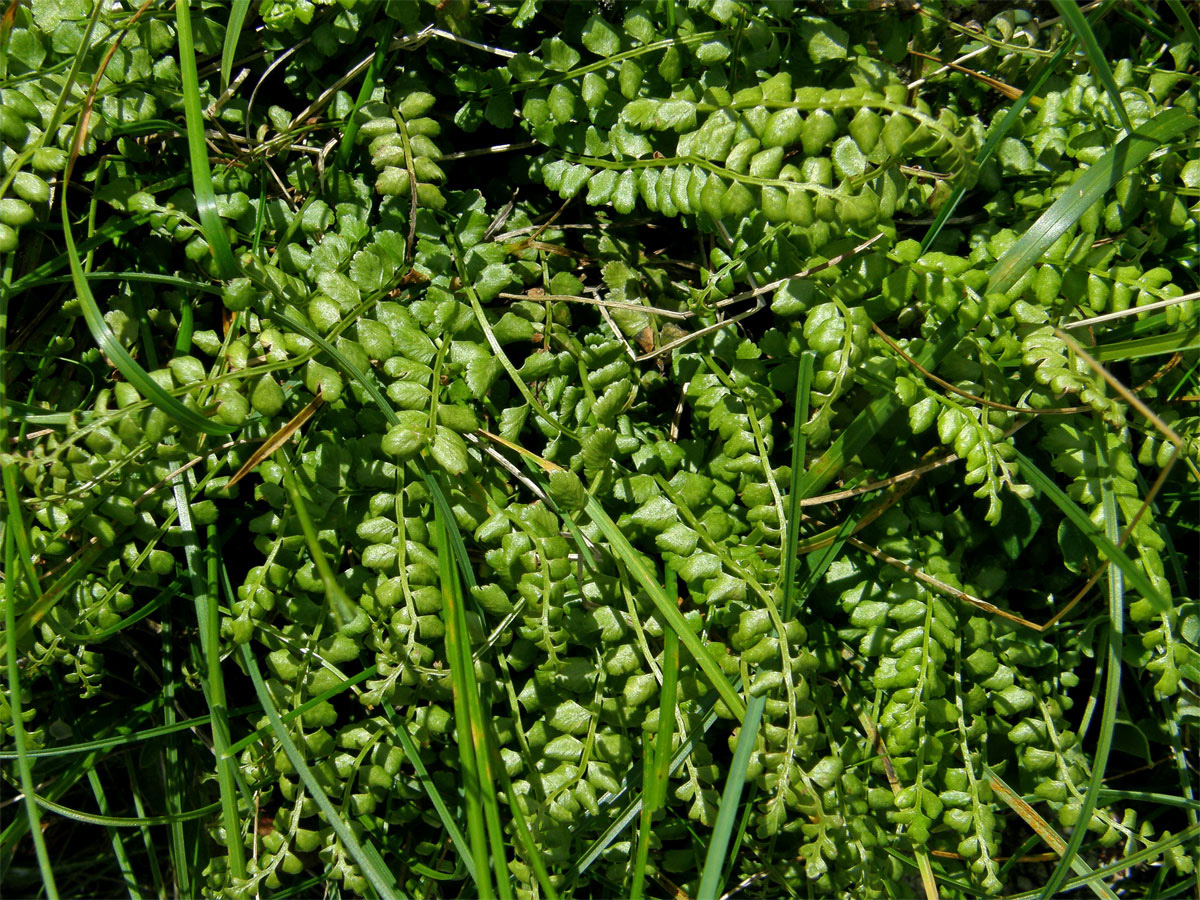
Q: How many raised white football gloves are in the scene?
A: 0